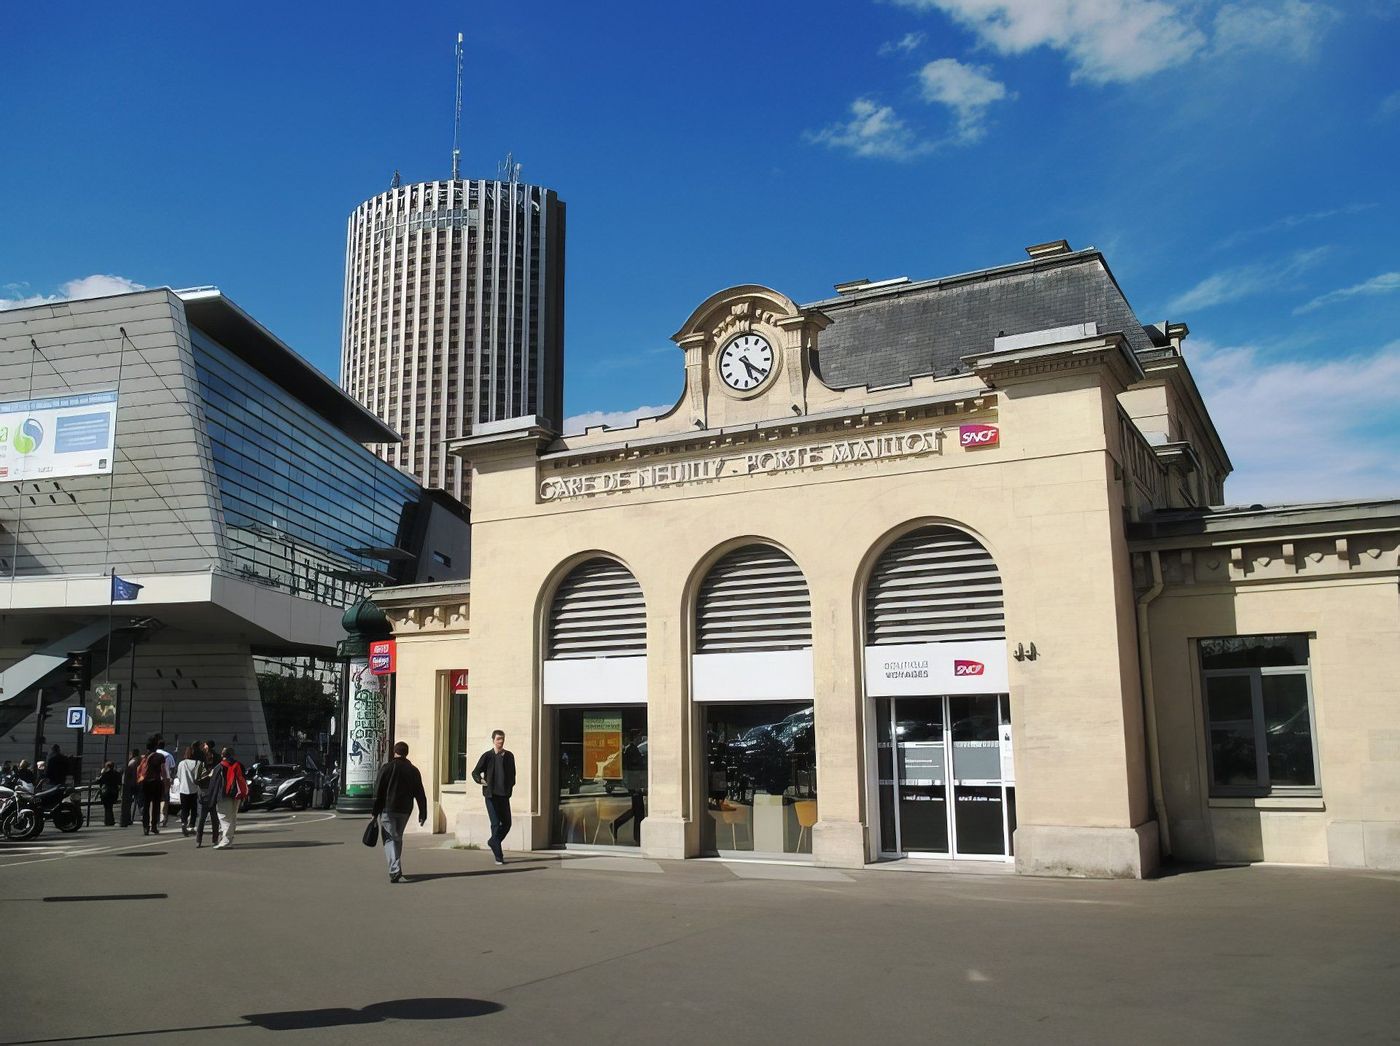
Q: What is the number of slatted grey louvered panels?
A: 3